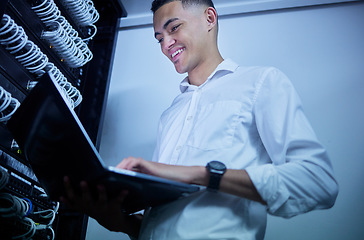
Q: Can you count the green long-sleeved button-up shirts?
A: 0